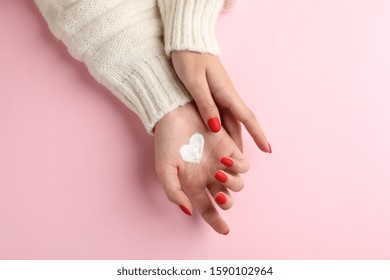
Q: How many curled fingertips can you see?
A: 3